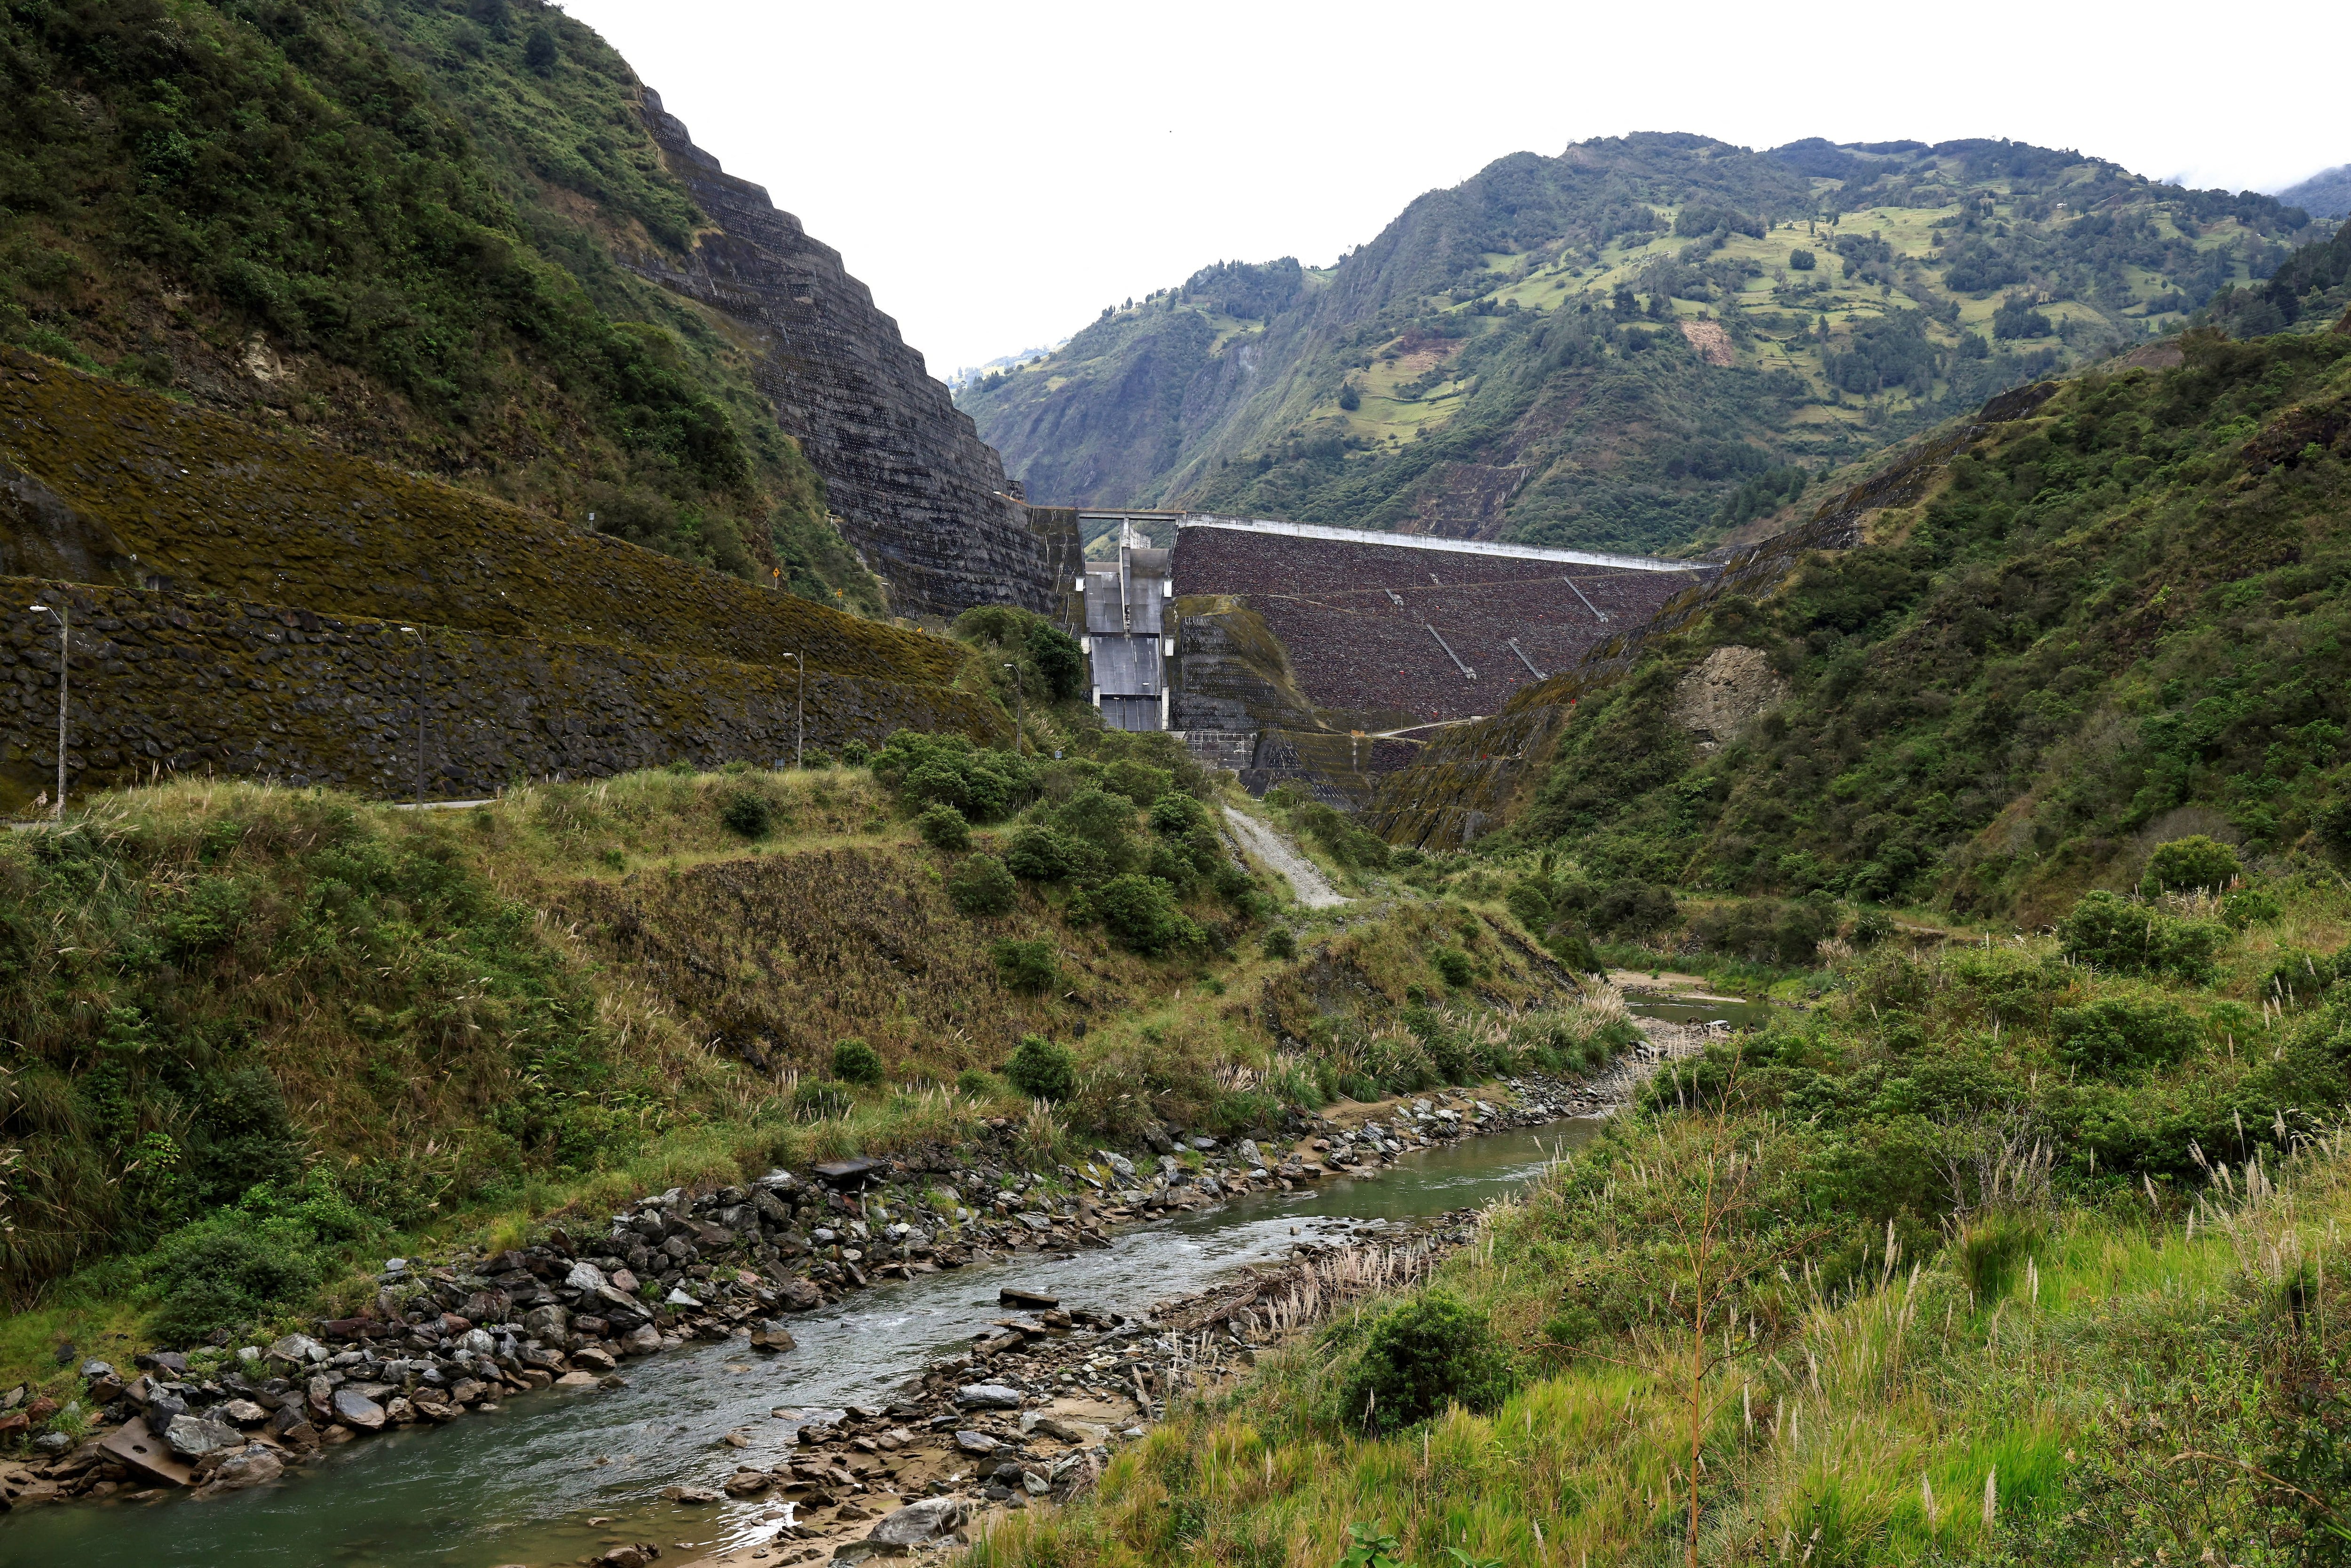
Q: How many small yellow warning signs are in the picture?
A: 3